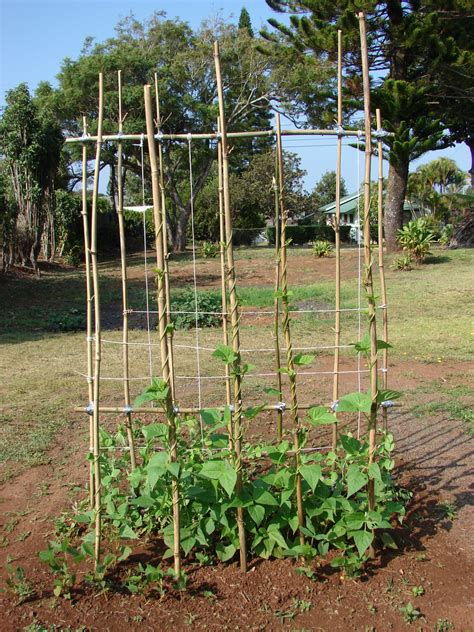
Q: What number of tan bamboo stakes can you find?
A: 12